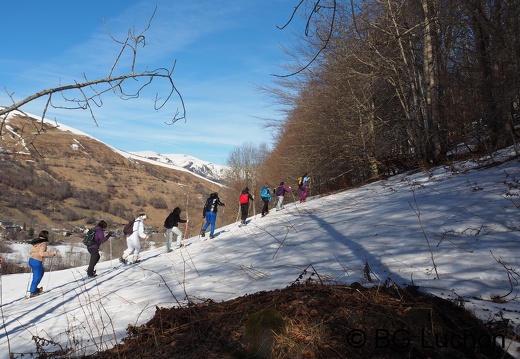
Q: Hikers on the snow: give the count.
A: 9